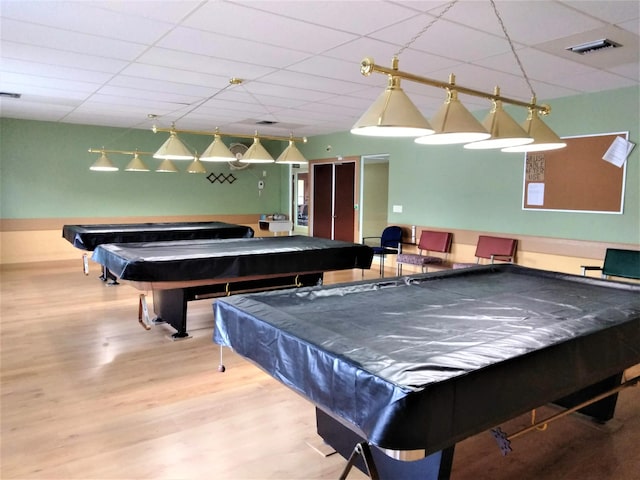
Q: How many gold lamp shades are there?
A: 12